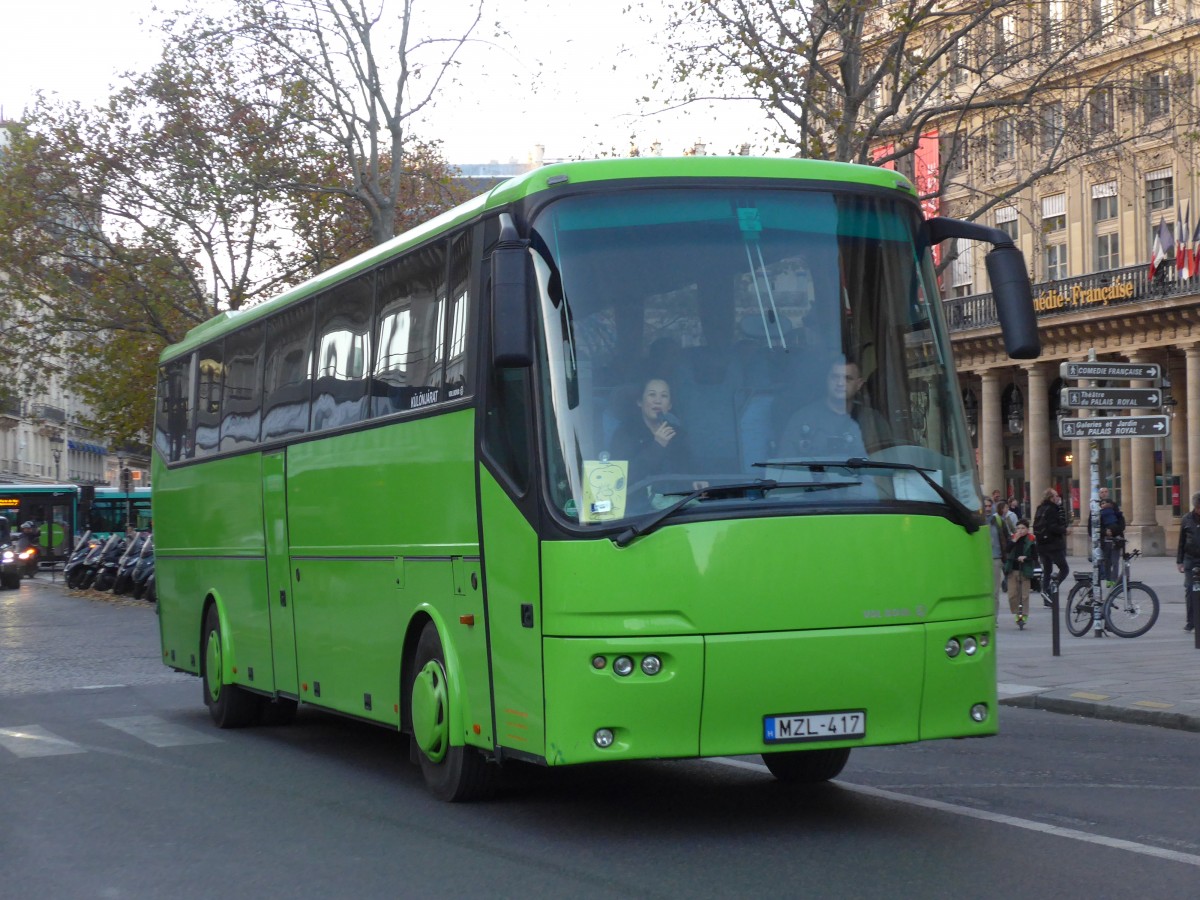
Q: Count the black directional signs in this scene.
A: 3